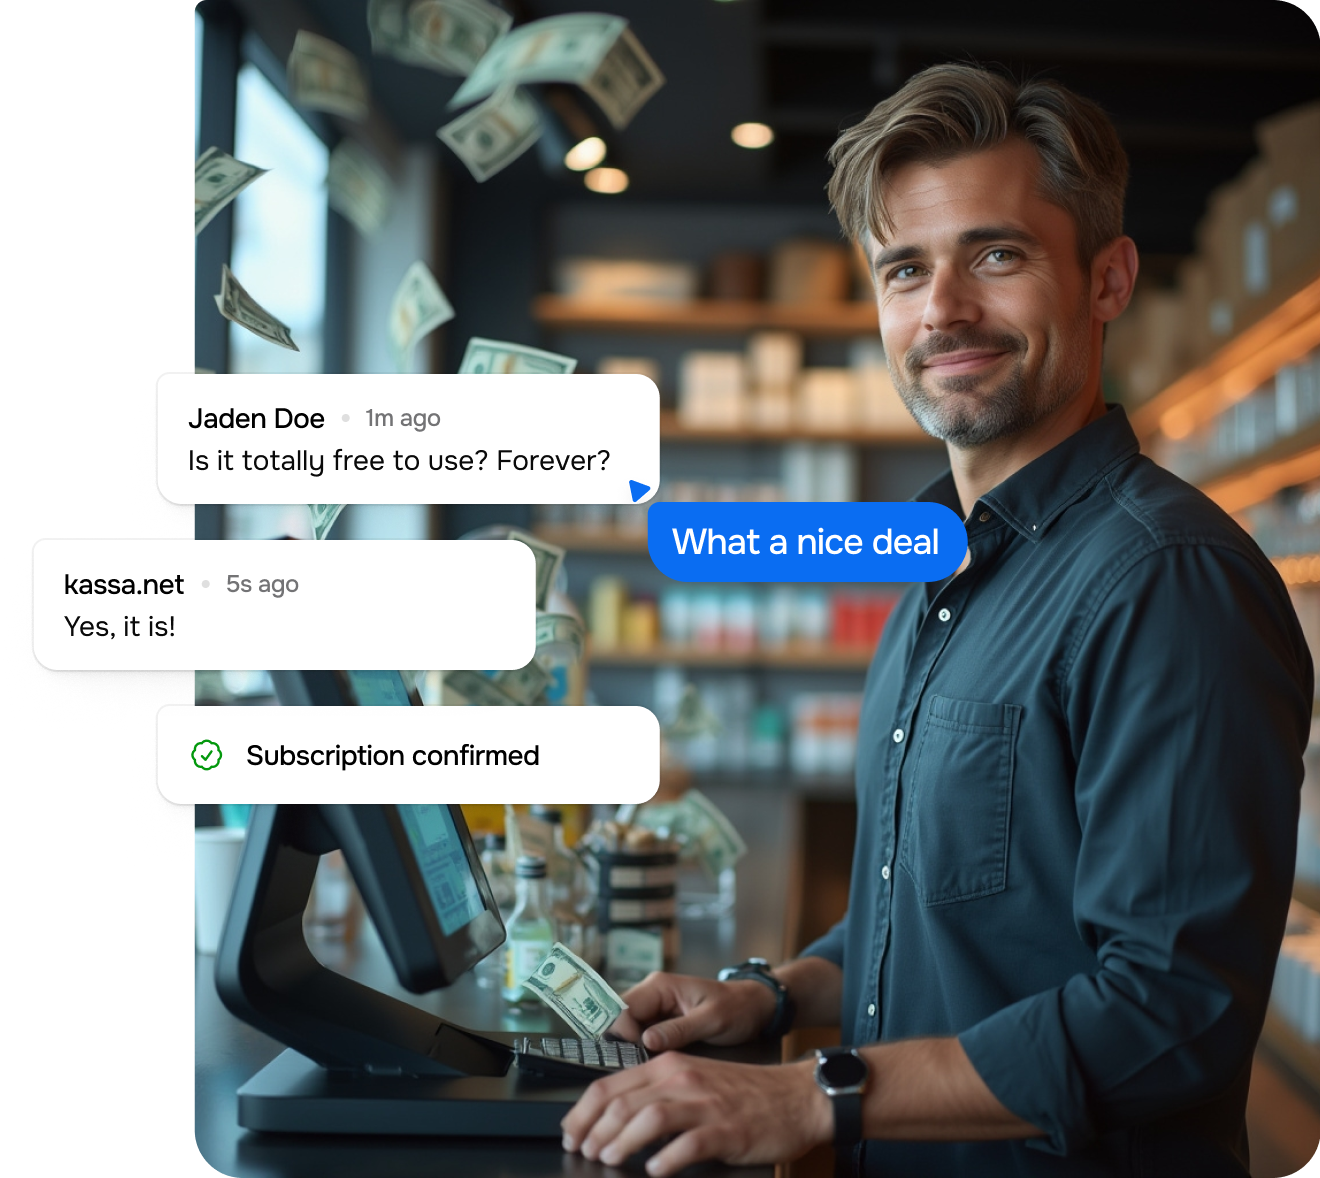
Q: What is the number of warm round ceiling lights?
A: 3